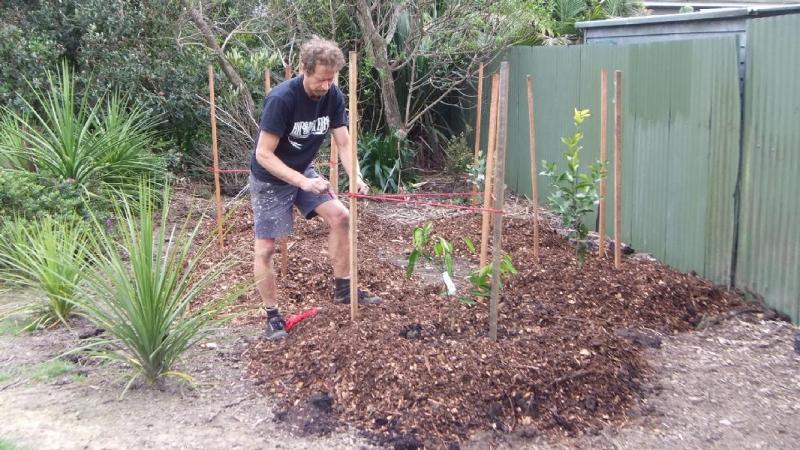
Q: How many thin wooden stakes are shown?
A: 11